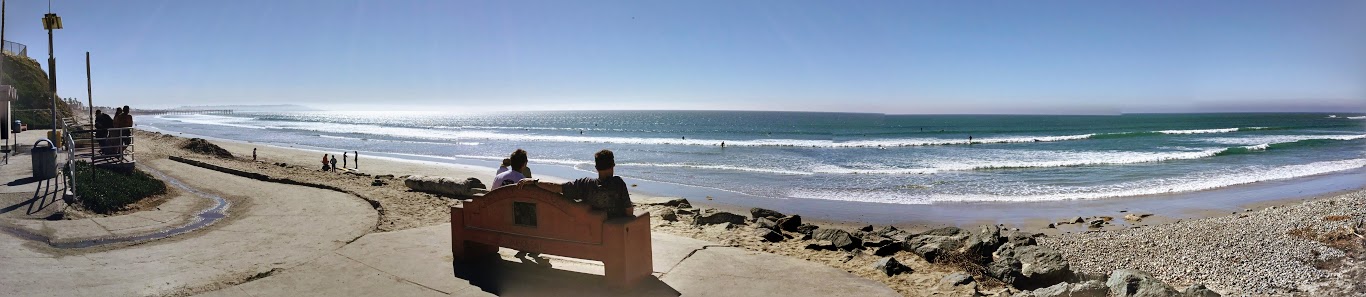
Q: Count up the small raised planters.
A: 1